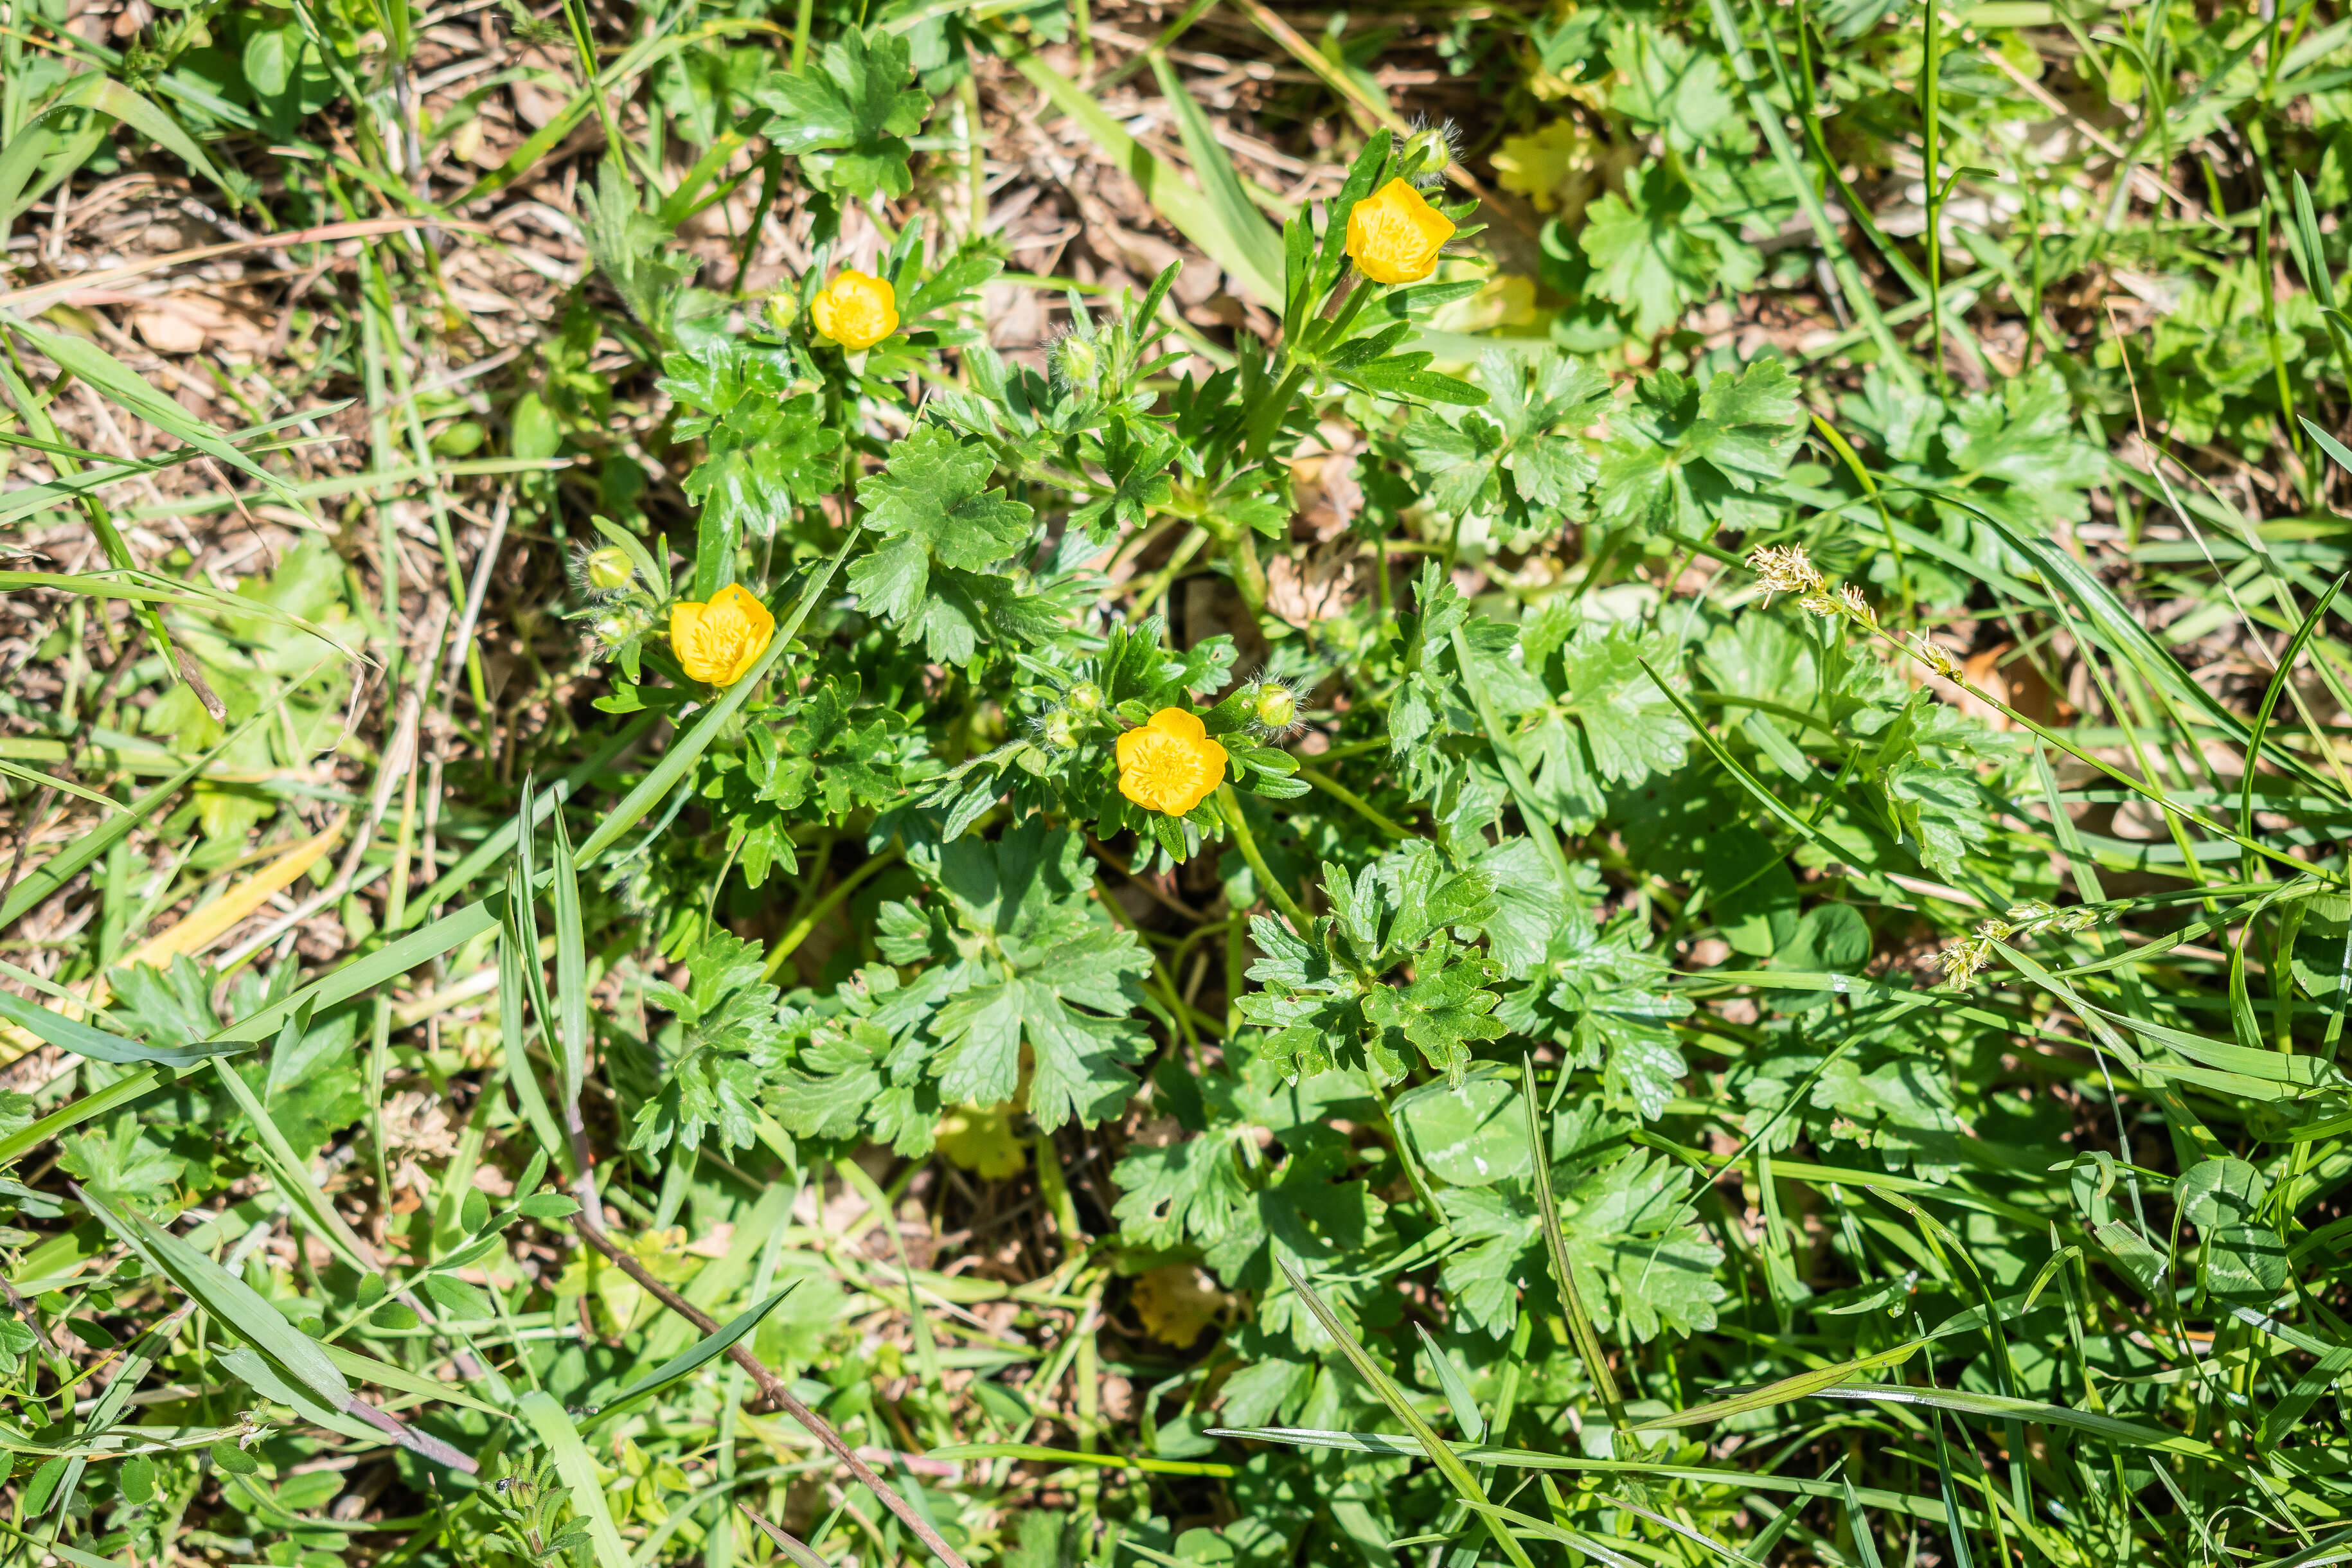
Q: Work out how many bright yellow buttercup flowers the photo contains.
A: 4